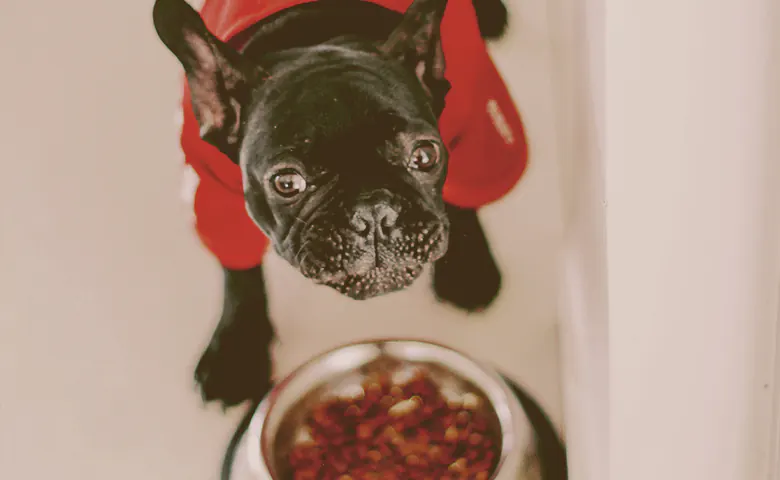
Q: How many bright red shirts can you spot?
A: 1